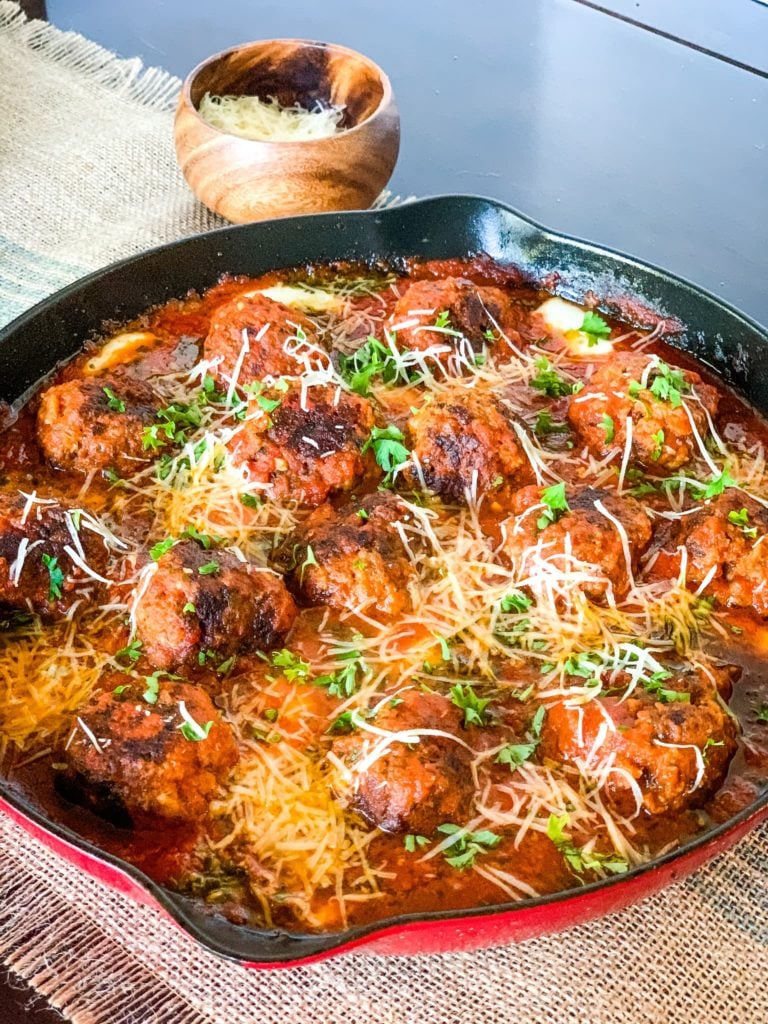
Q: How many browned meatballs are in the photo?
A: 14